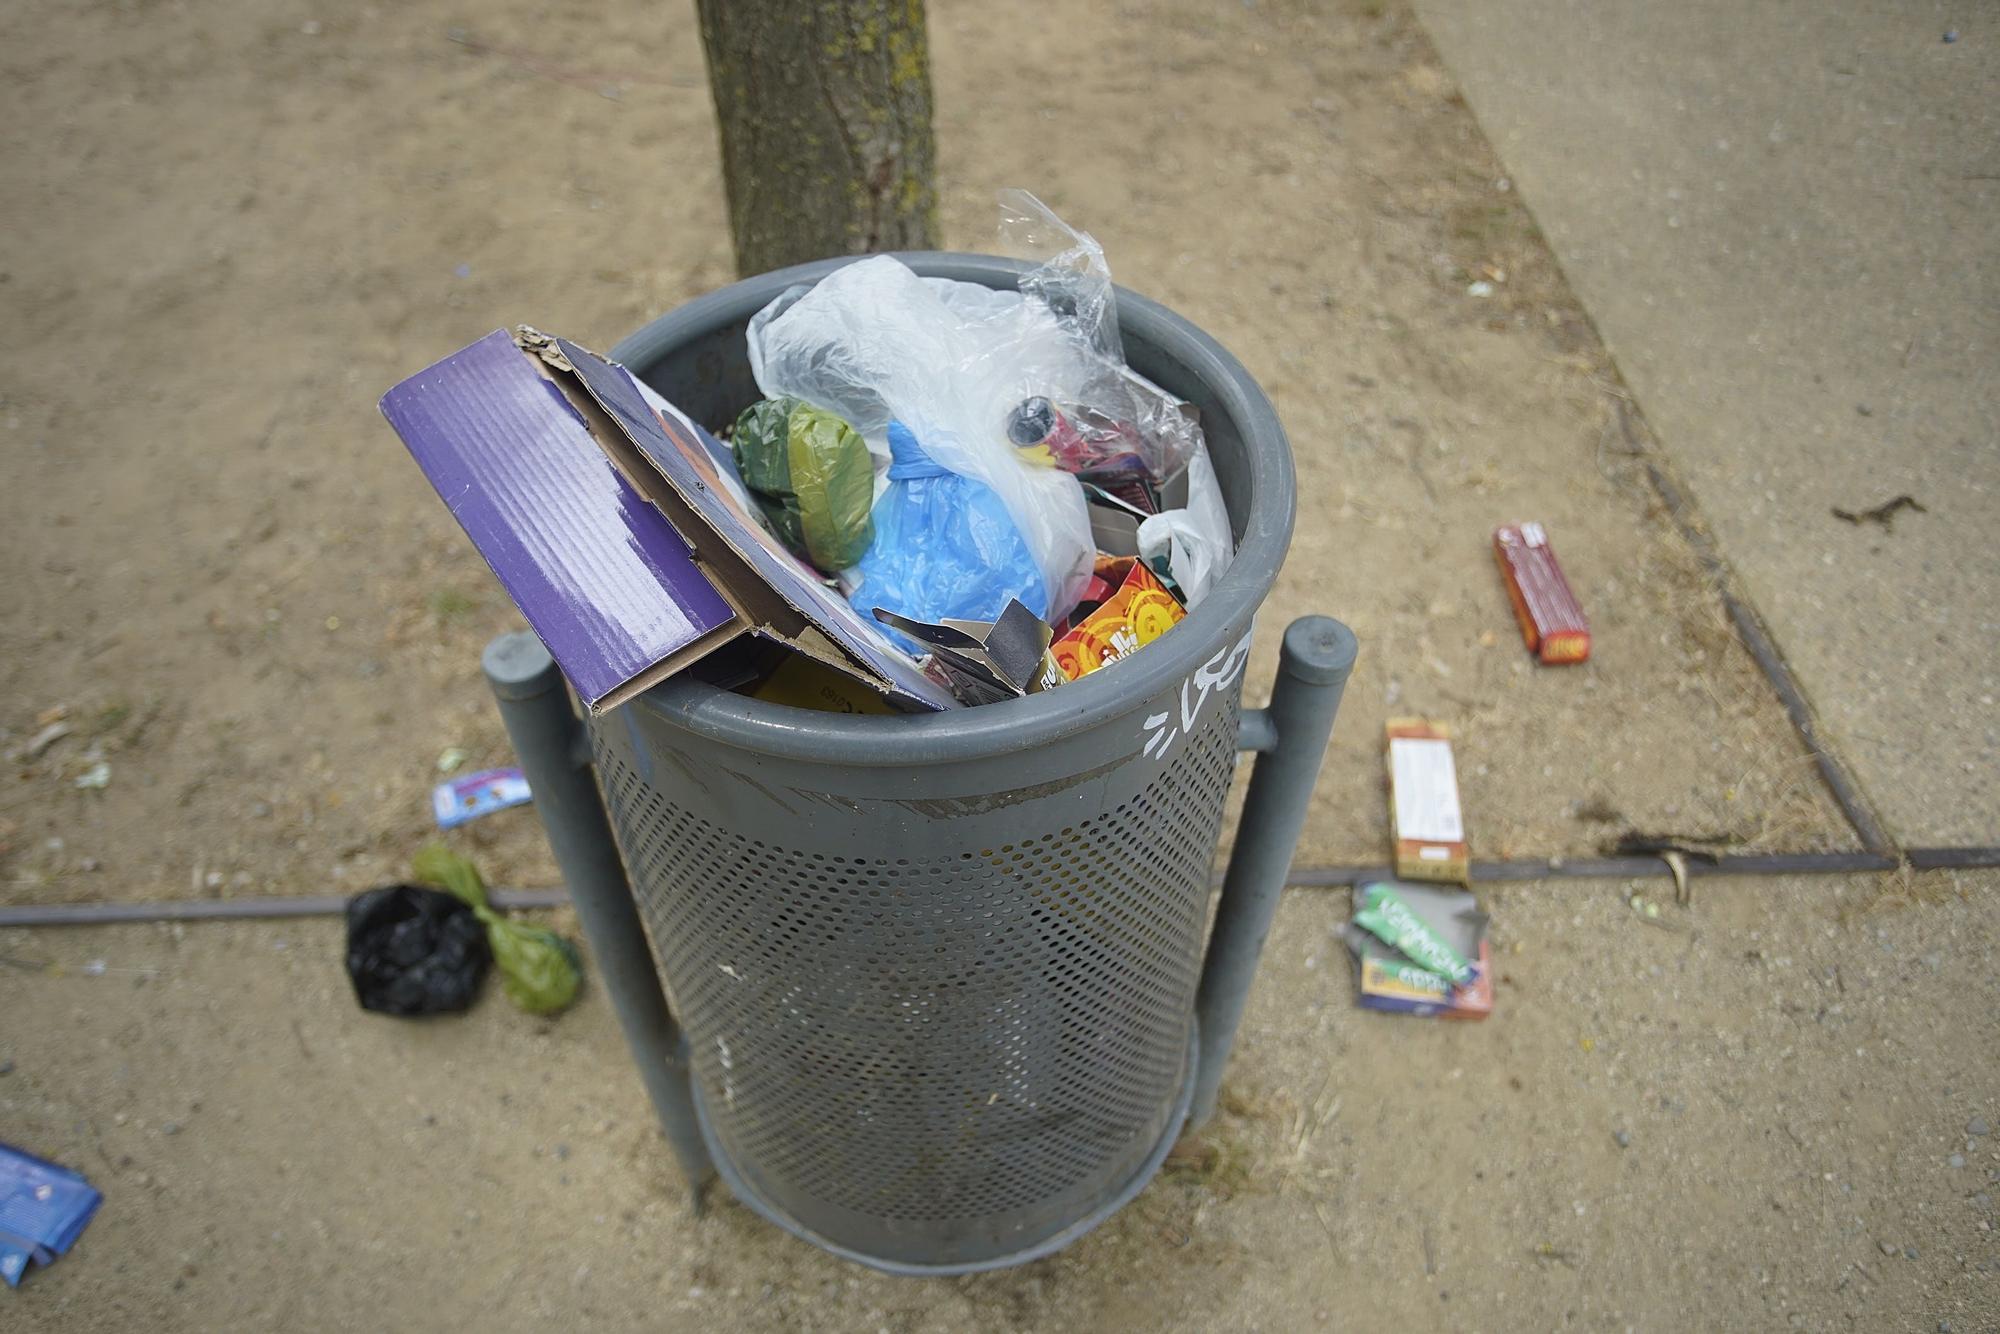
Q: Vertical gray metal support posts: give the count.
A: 2